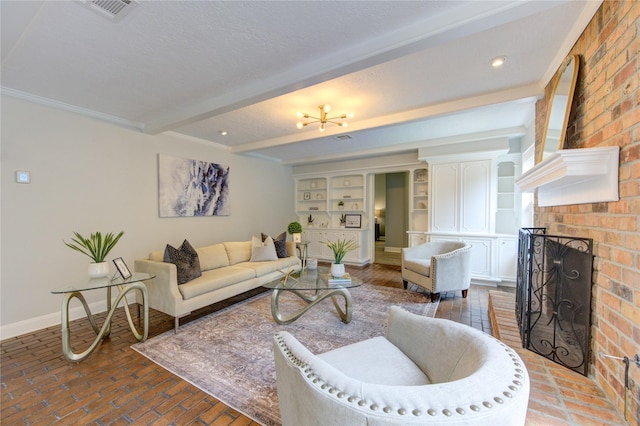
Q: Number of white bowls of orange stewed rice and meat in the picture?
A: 0